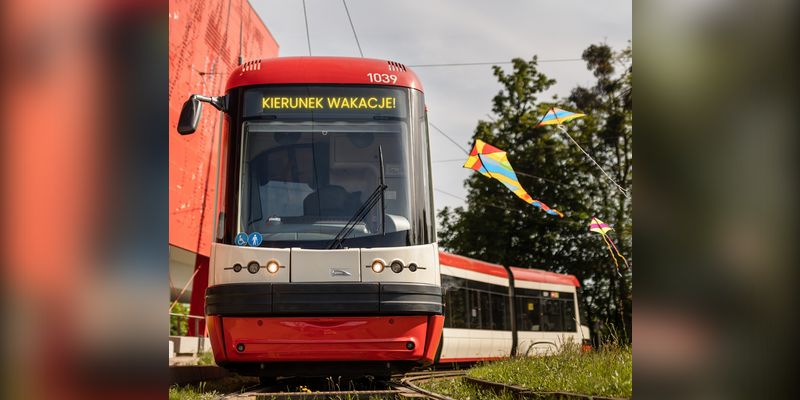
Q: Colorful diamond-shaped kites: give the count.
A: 3